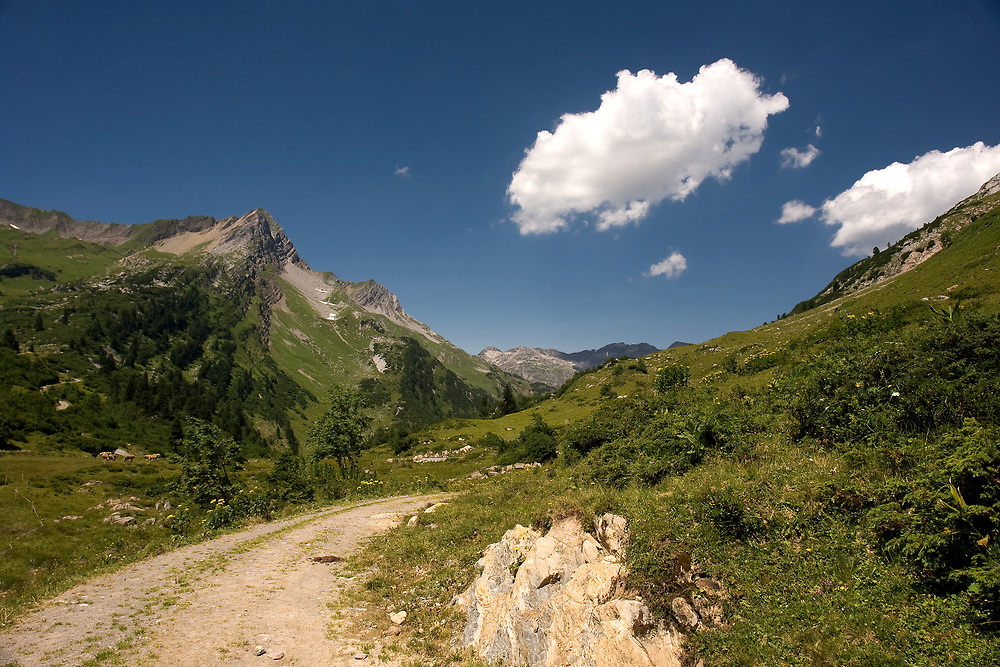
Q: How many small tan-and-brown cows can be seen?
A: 5